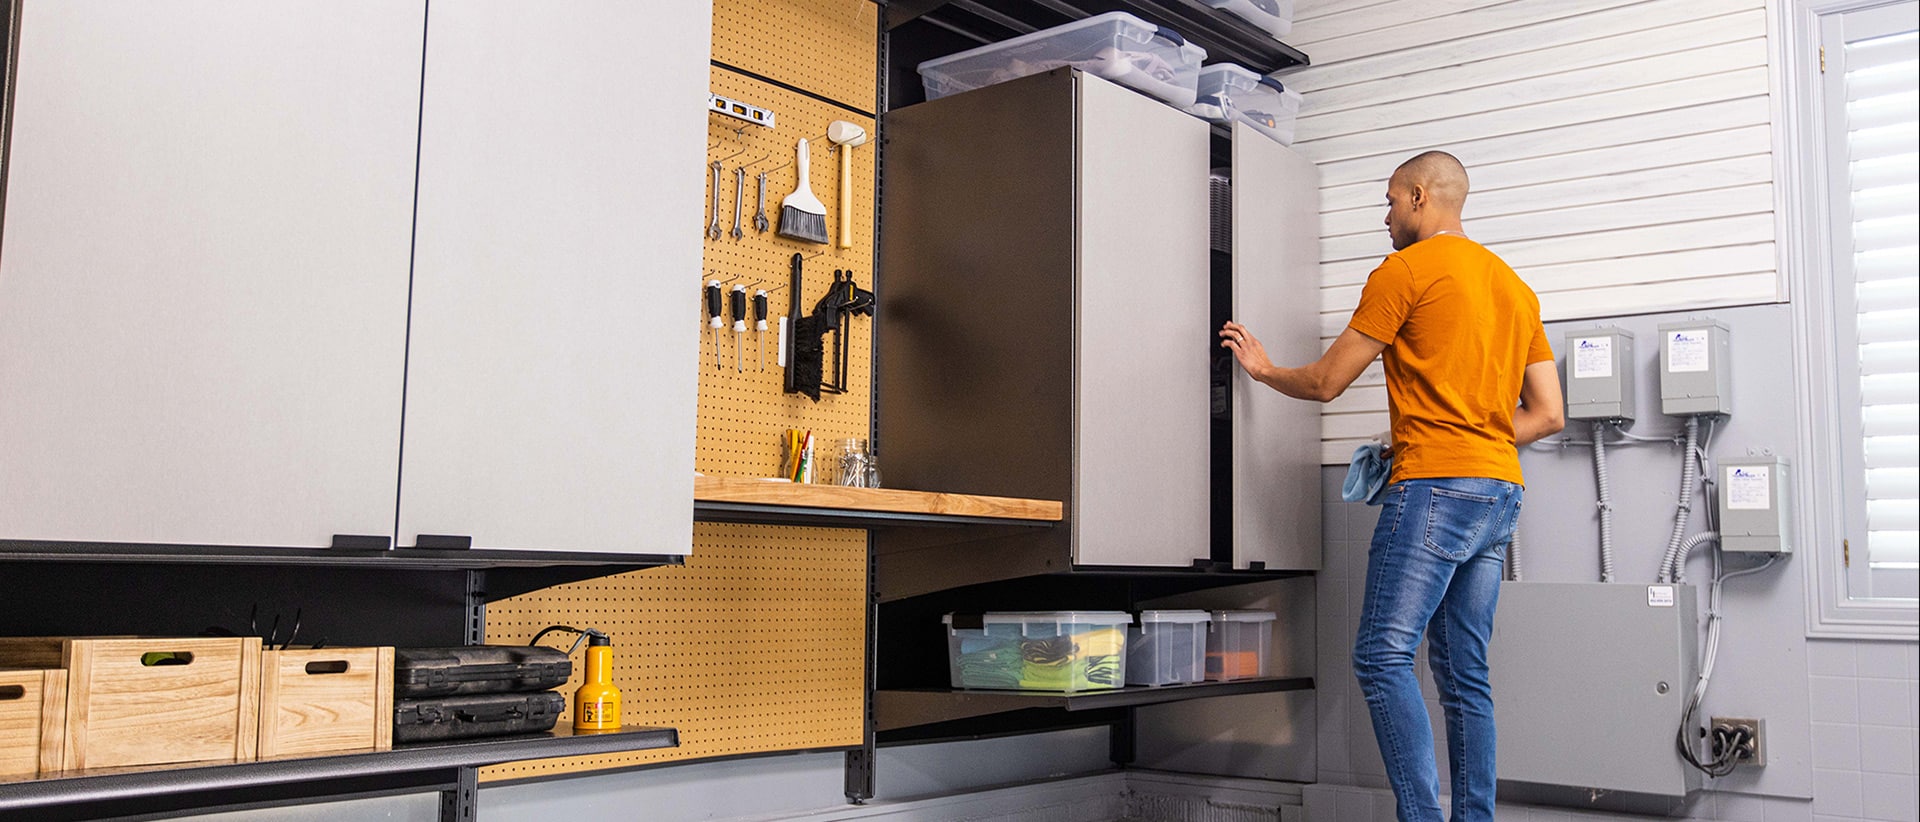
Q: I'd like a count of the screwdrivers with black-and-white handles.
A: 3